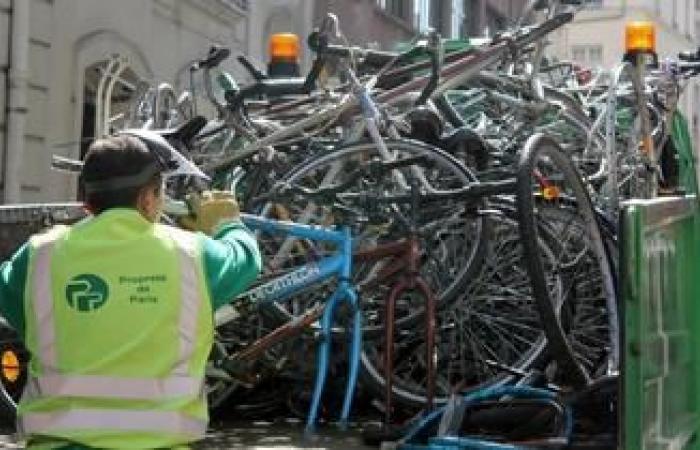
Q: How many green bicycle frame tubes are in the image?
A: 0